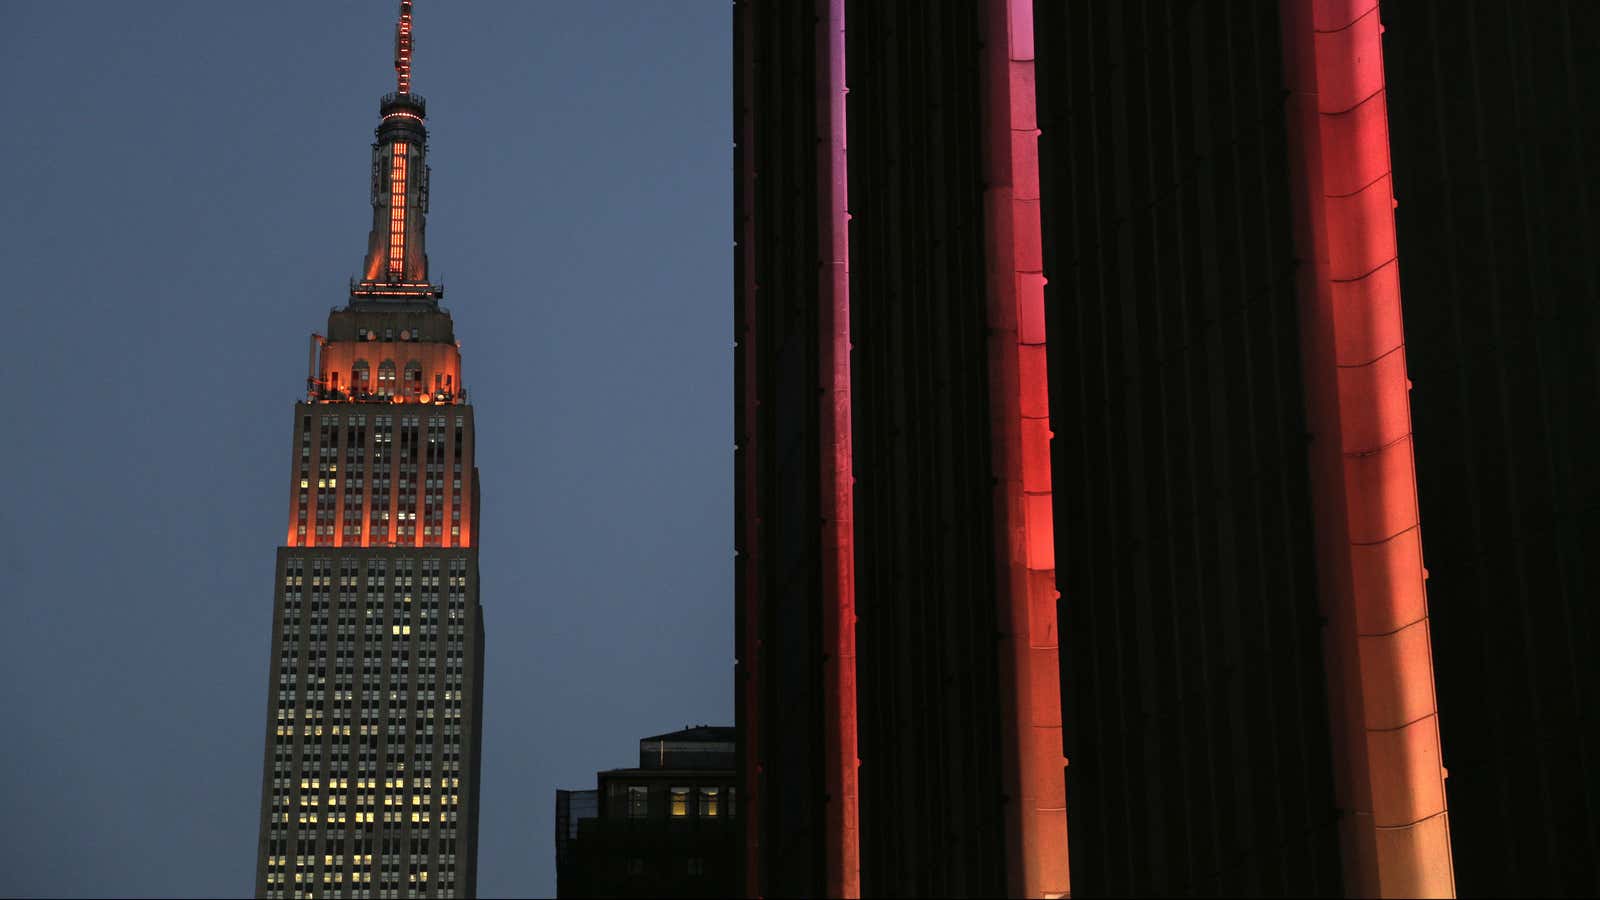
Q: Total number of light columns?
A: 3